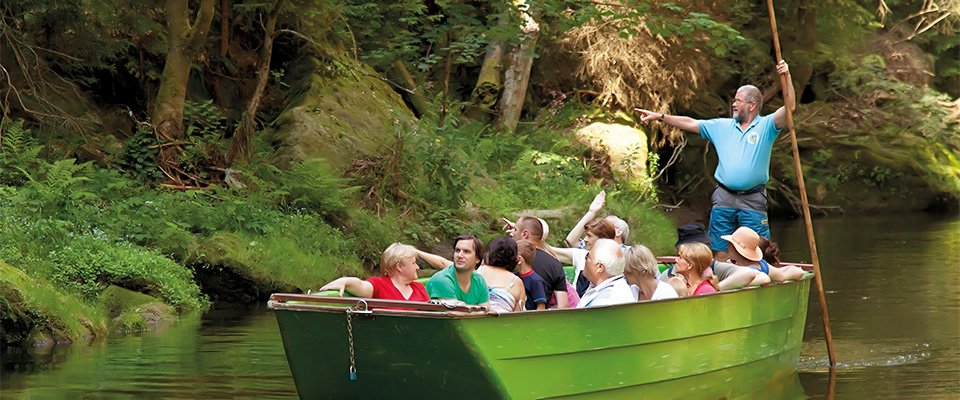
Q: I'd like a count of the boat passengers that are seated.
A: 14